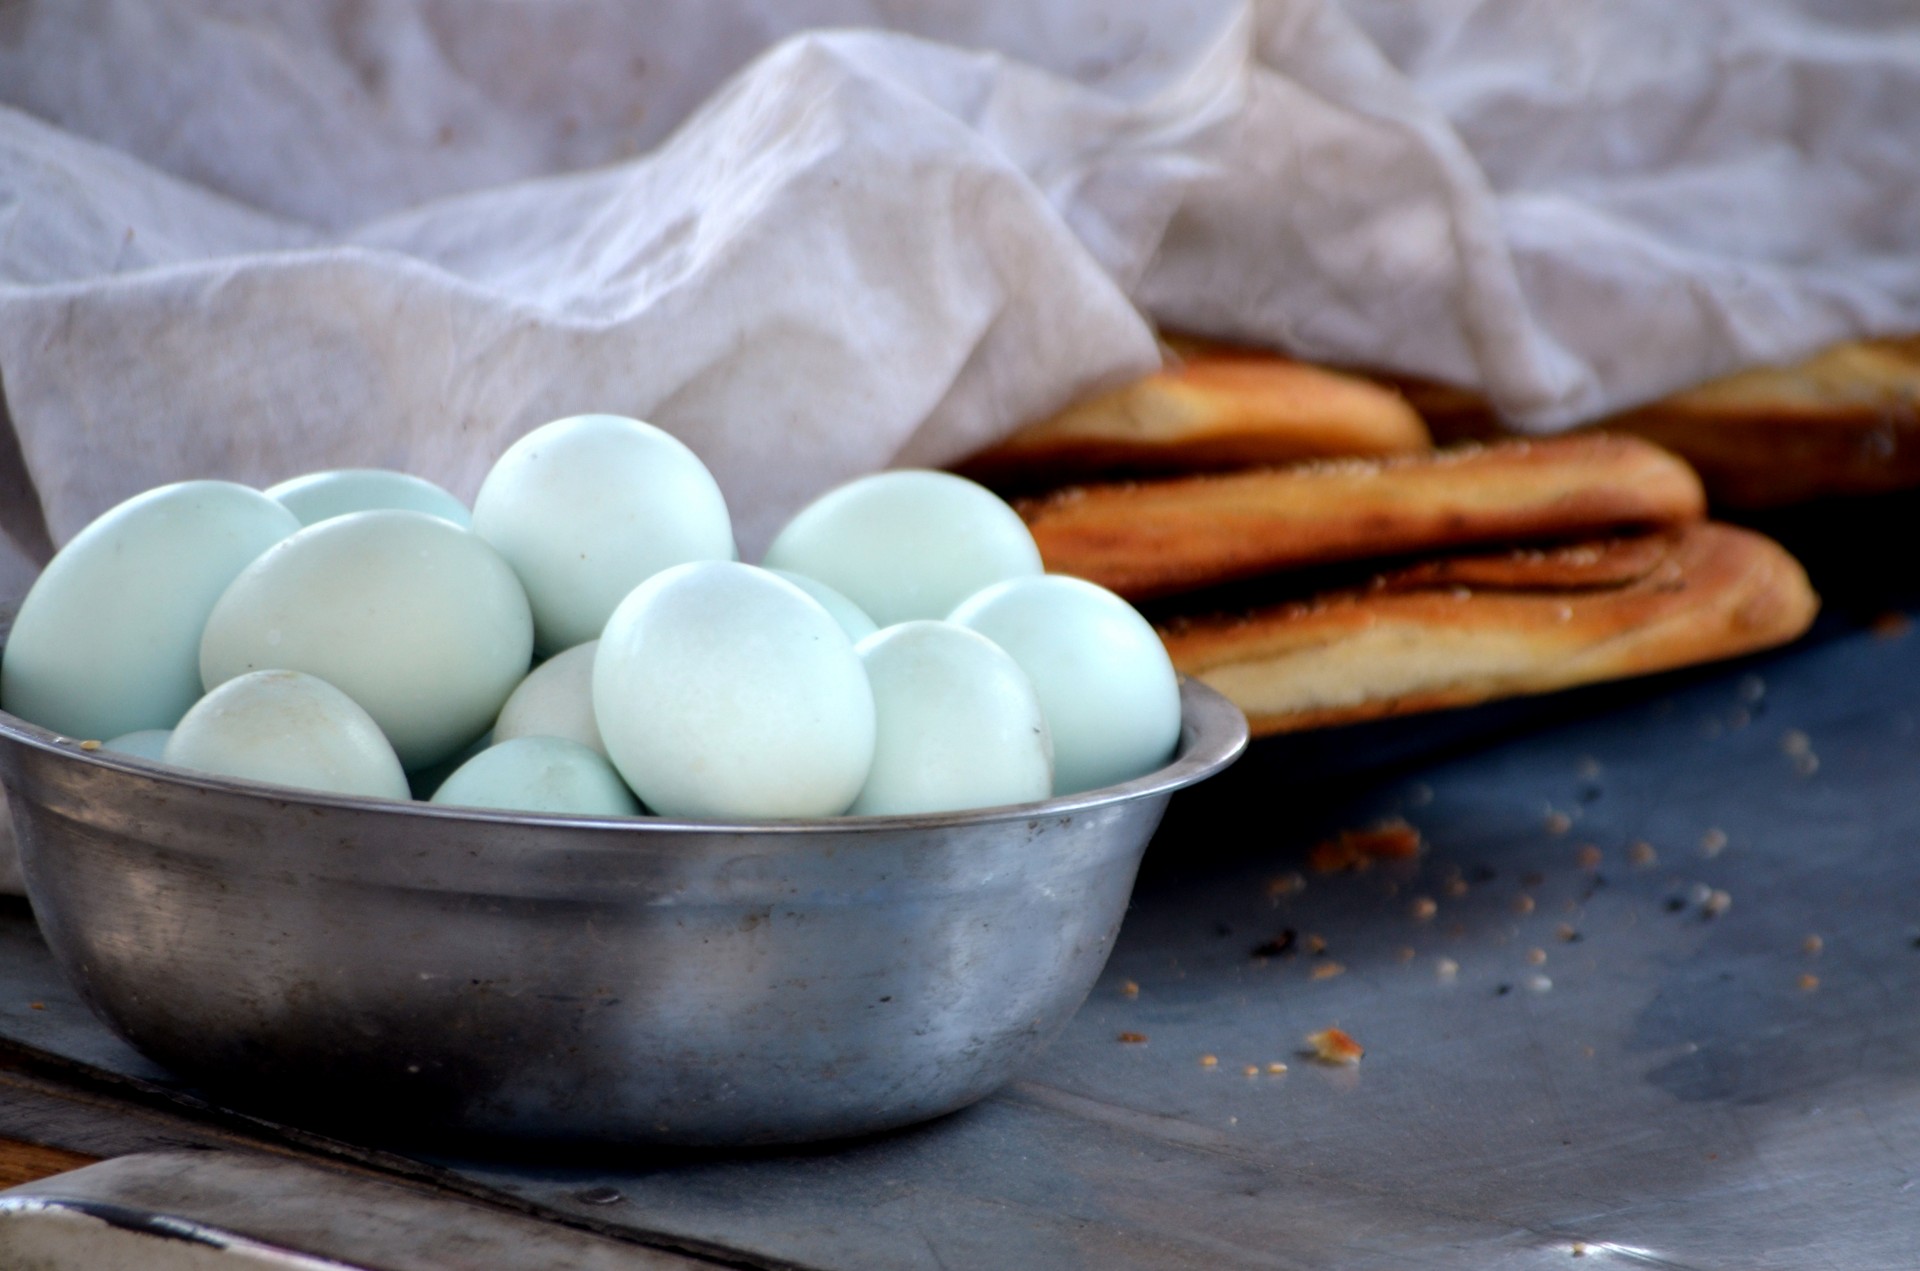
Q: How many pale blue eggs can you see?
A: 13